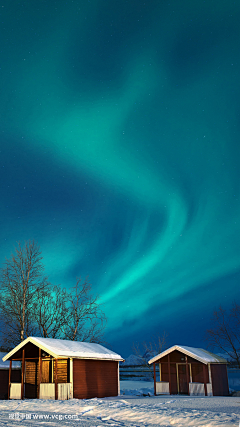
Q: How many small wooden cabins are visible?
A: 2